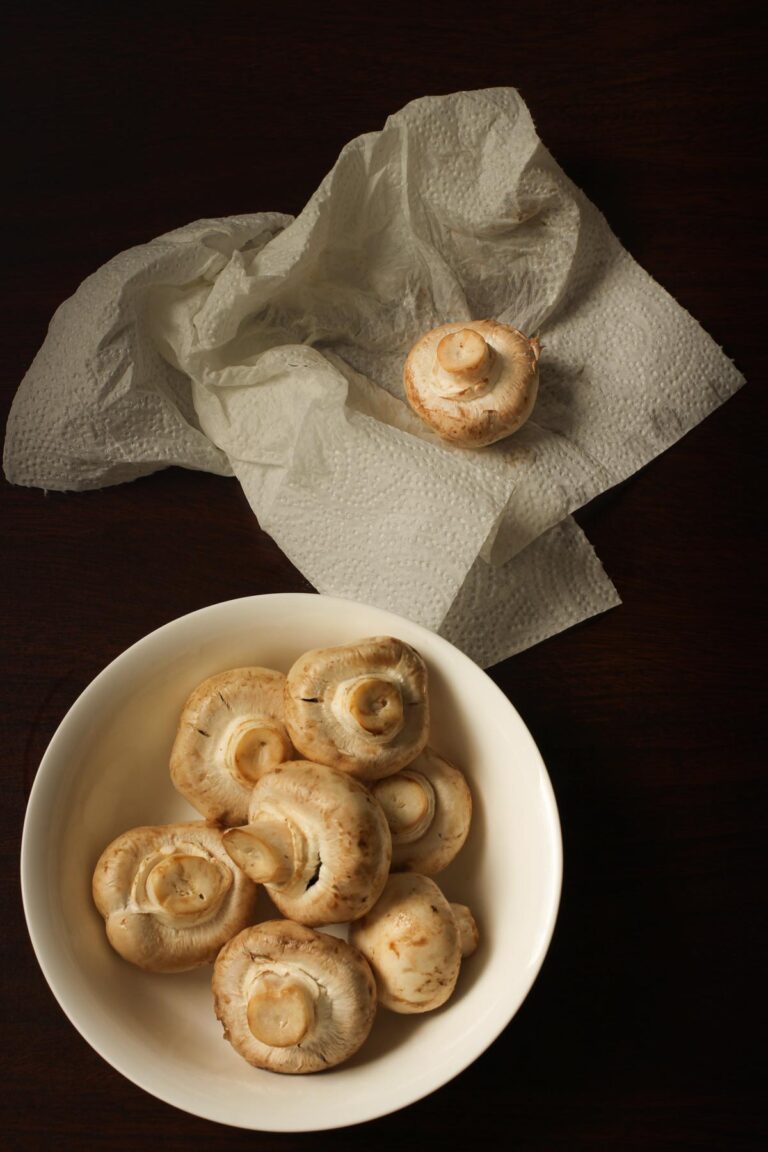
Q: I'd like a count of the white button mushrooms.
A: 8